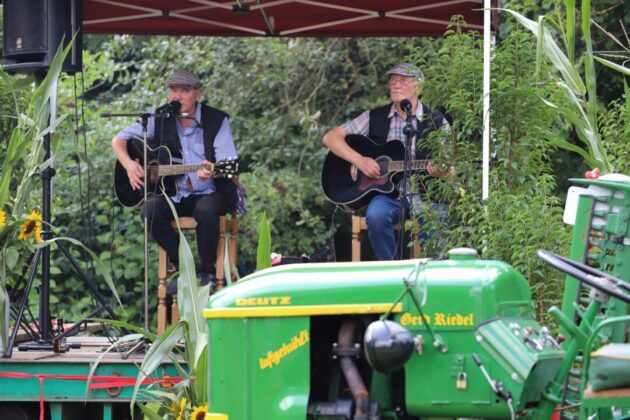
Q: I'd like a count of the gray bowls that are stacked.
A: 0